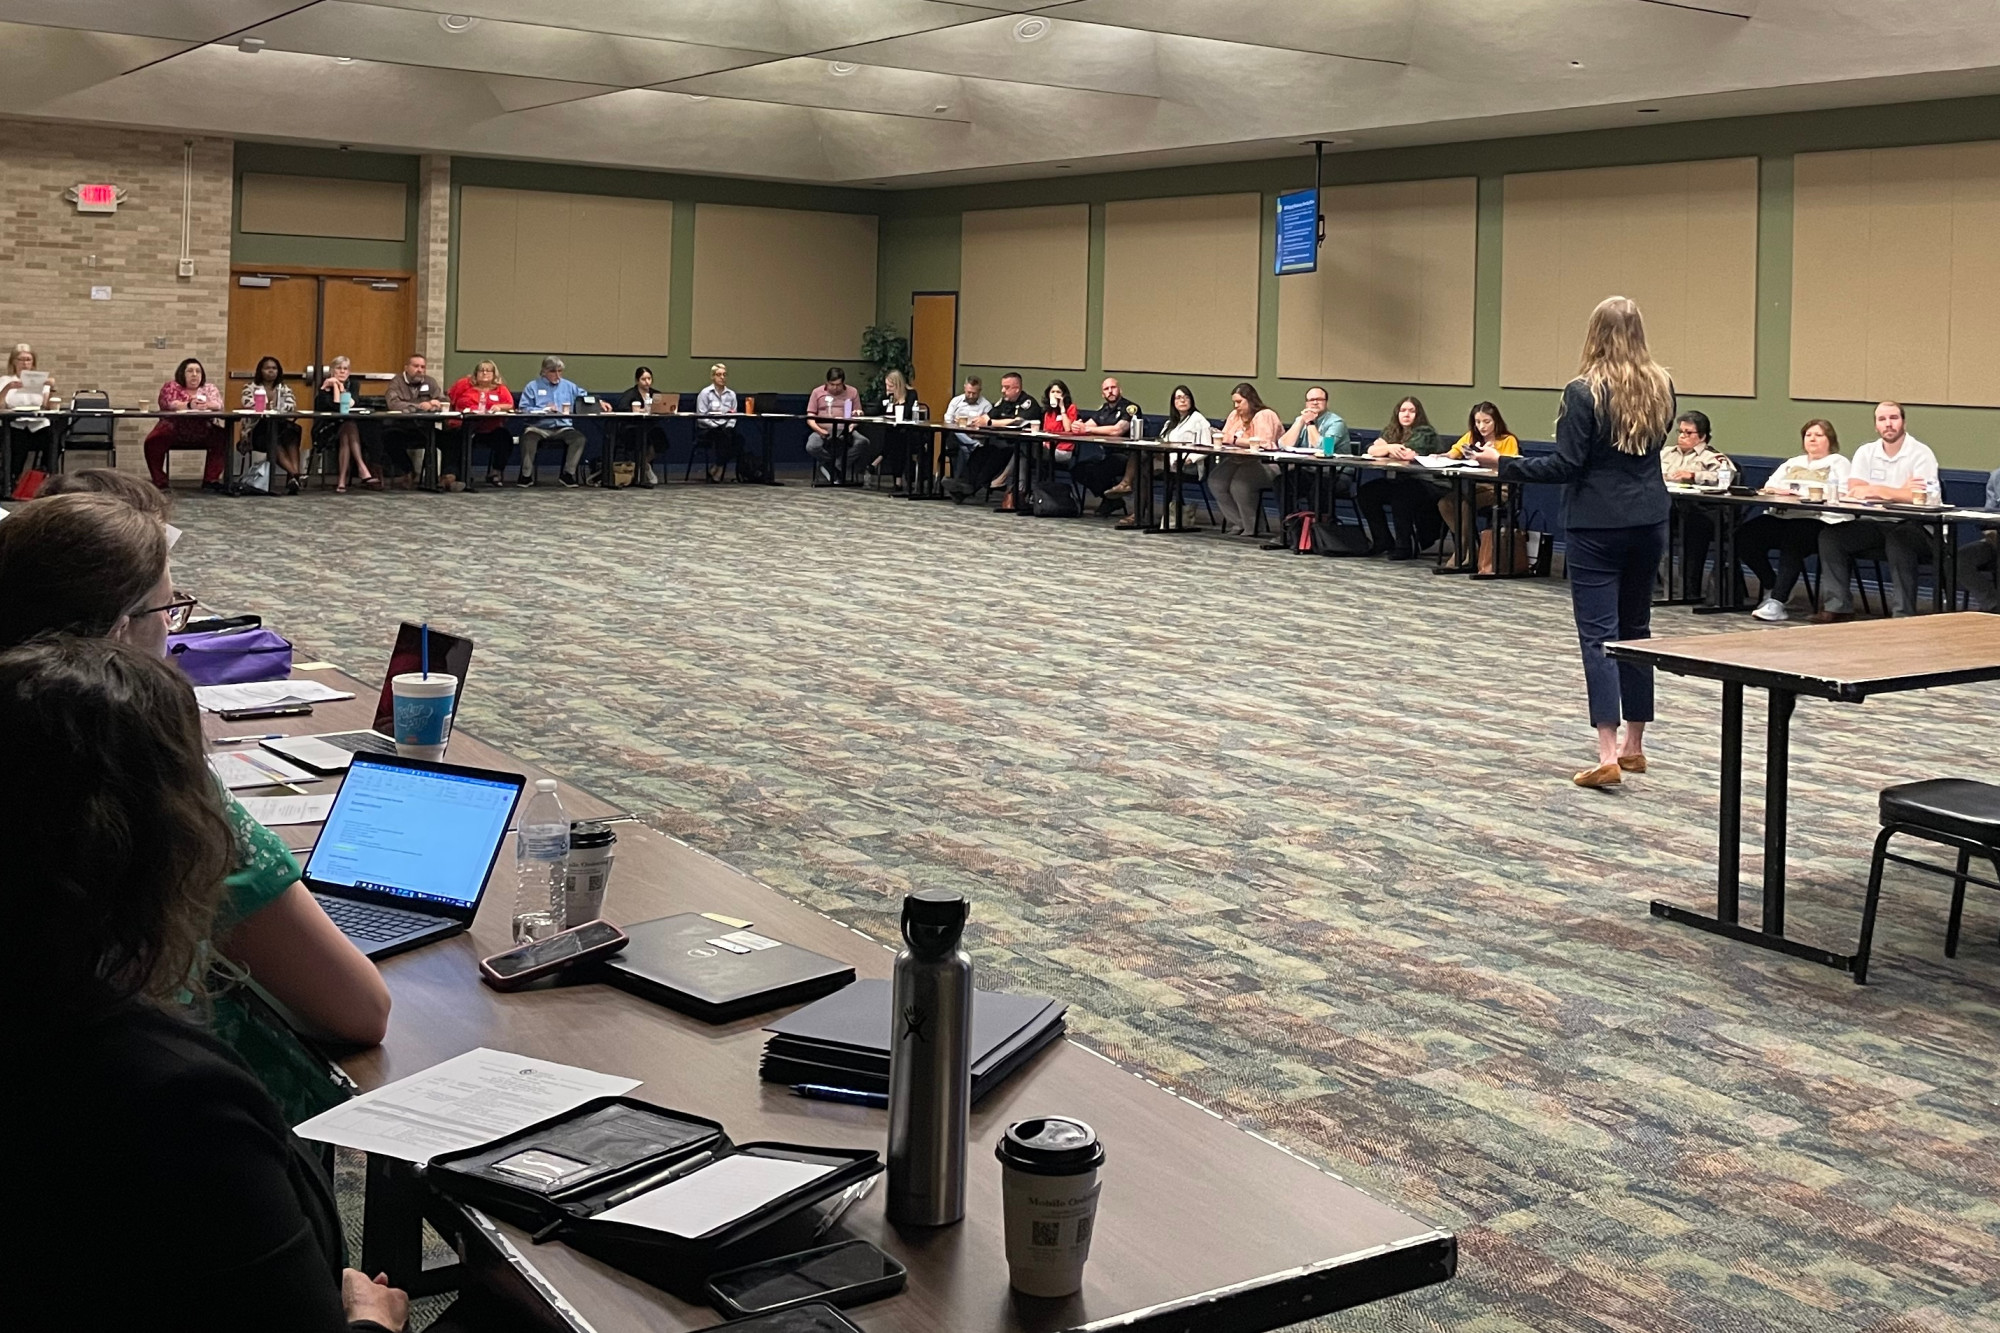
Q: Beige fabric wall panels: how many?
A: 8